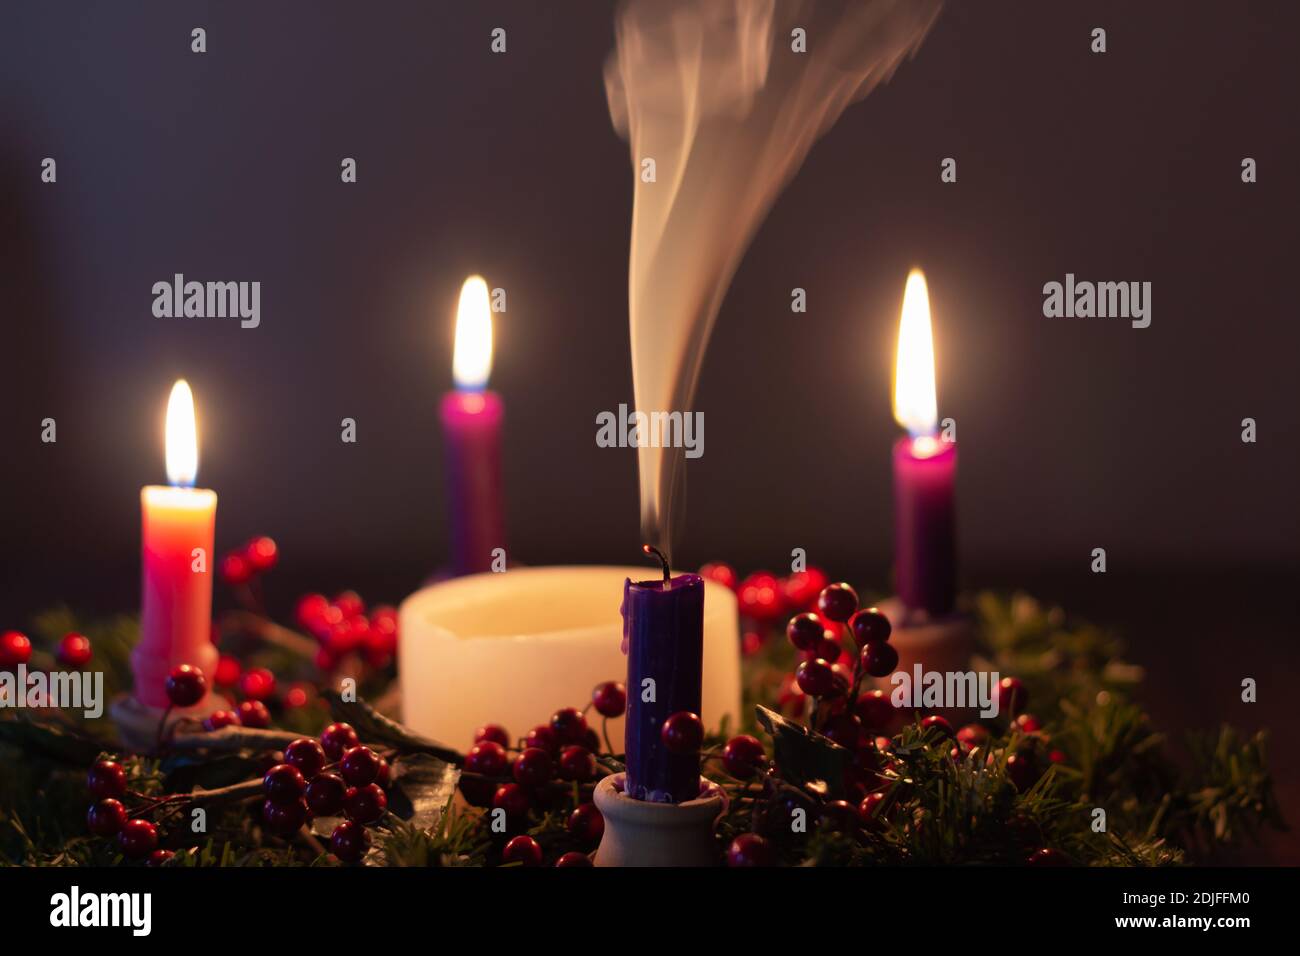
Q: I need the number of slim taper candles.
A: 4